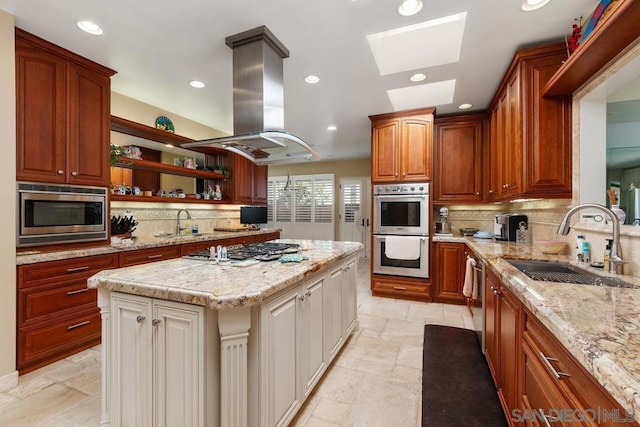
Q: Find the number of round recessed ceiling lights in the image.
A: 8